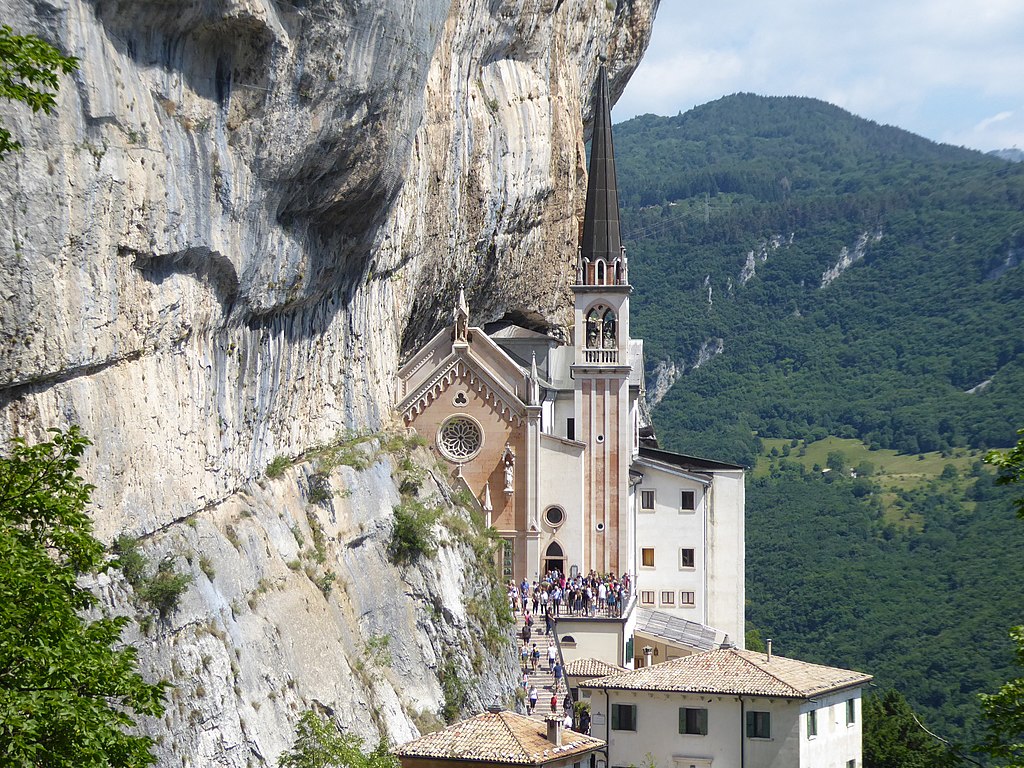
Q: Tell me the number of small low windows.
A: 3